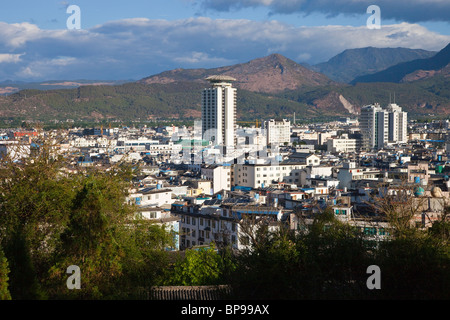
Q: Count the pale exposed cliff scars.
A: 1